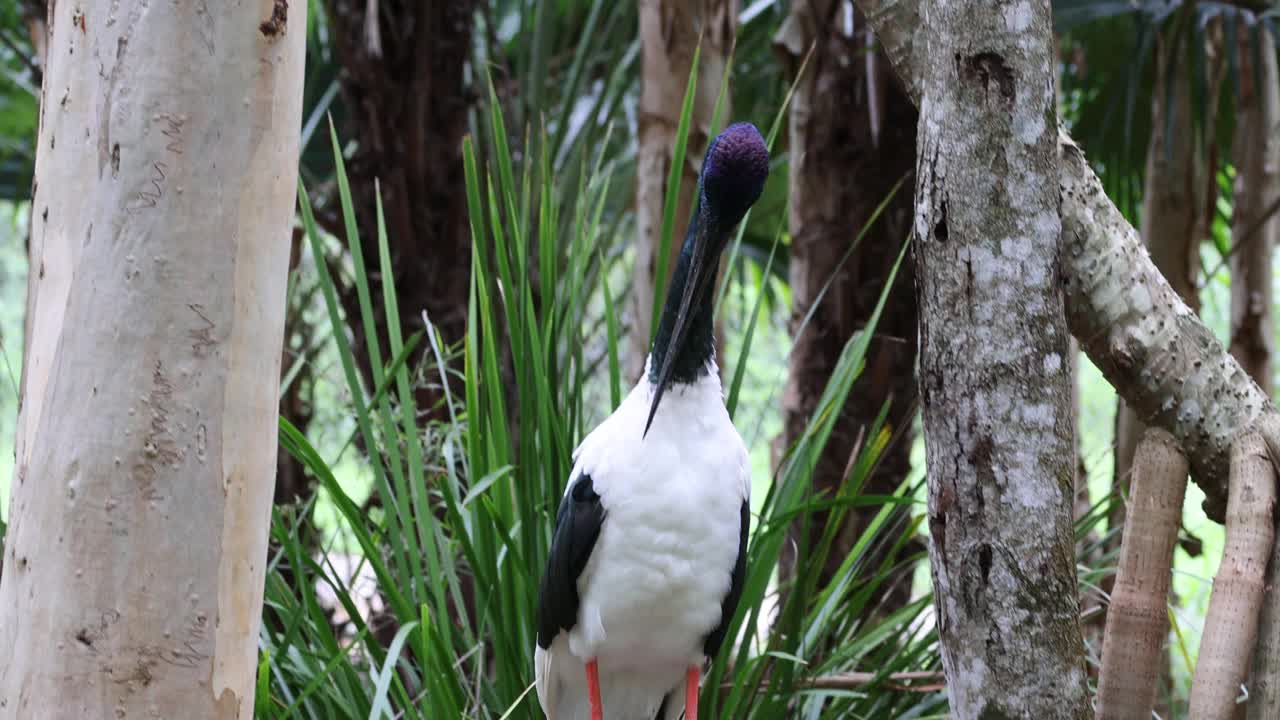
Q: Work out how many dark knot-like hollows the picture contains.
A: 3